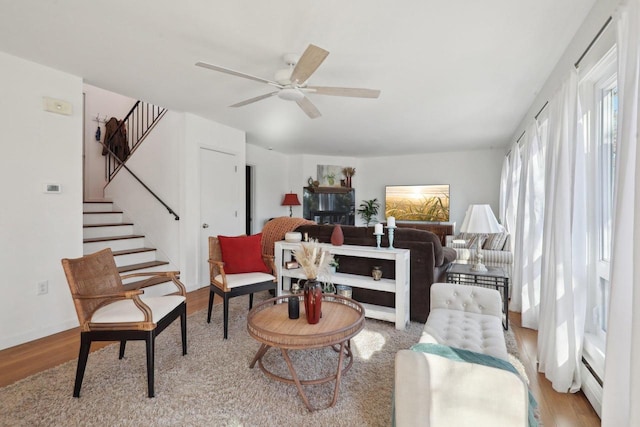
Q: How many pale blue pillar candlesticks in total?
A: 2